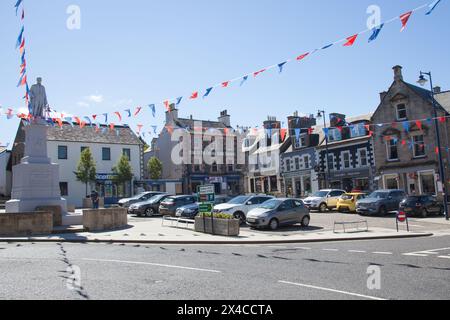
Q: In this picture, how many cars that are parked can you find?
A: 10